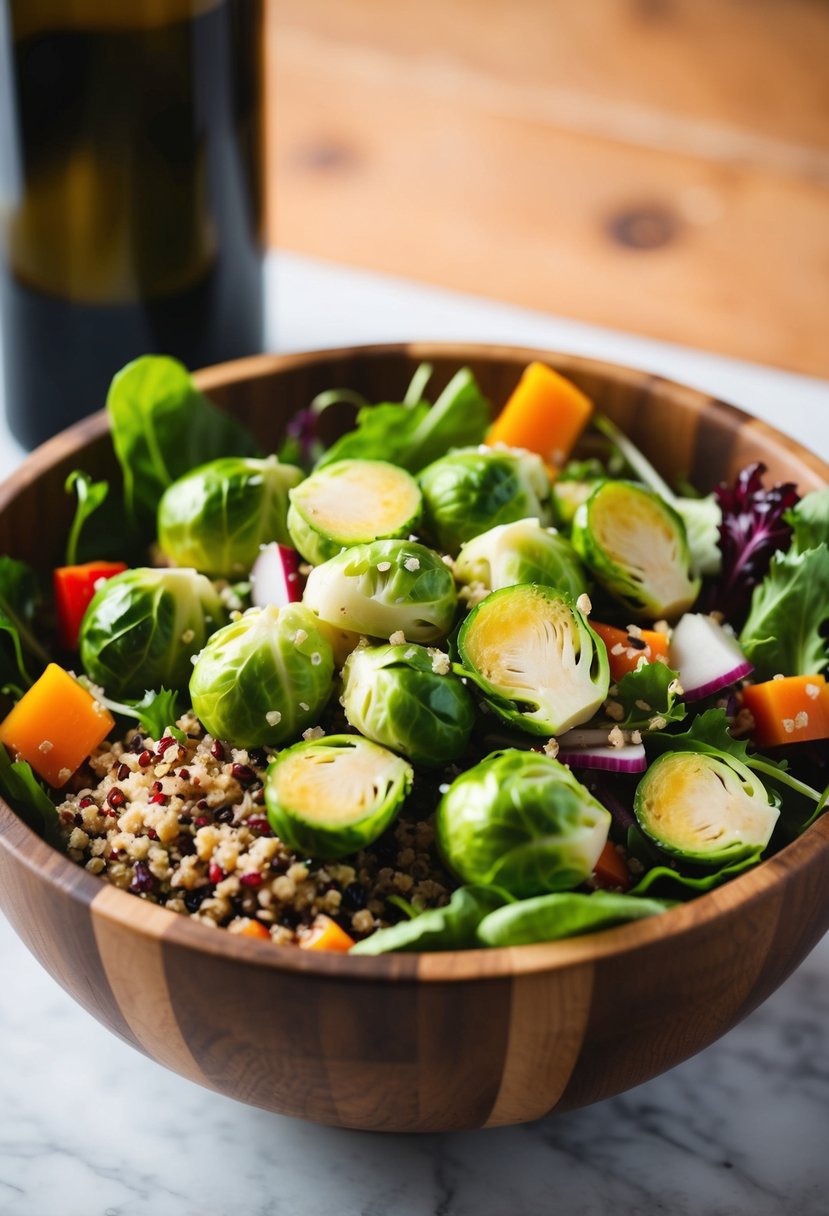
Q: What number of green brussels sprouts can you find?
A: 13